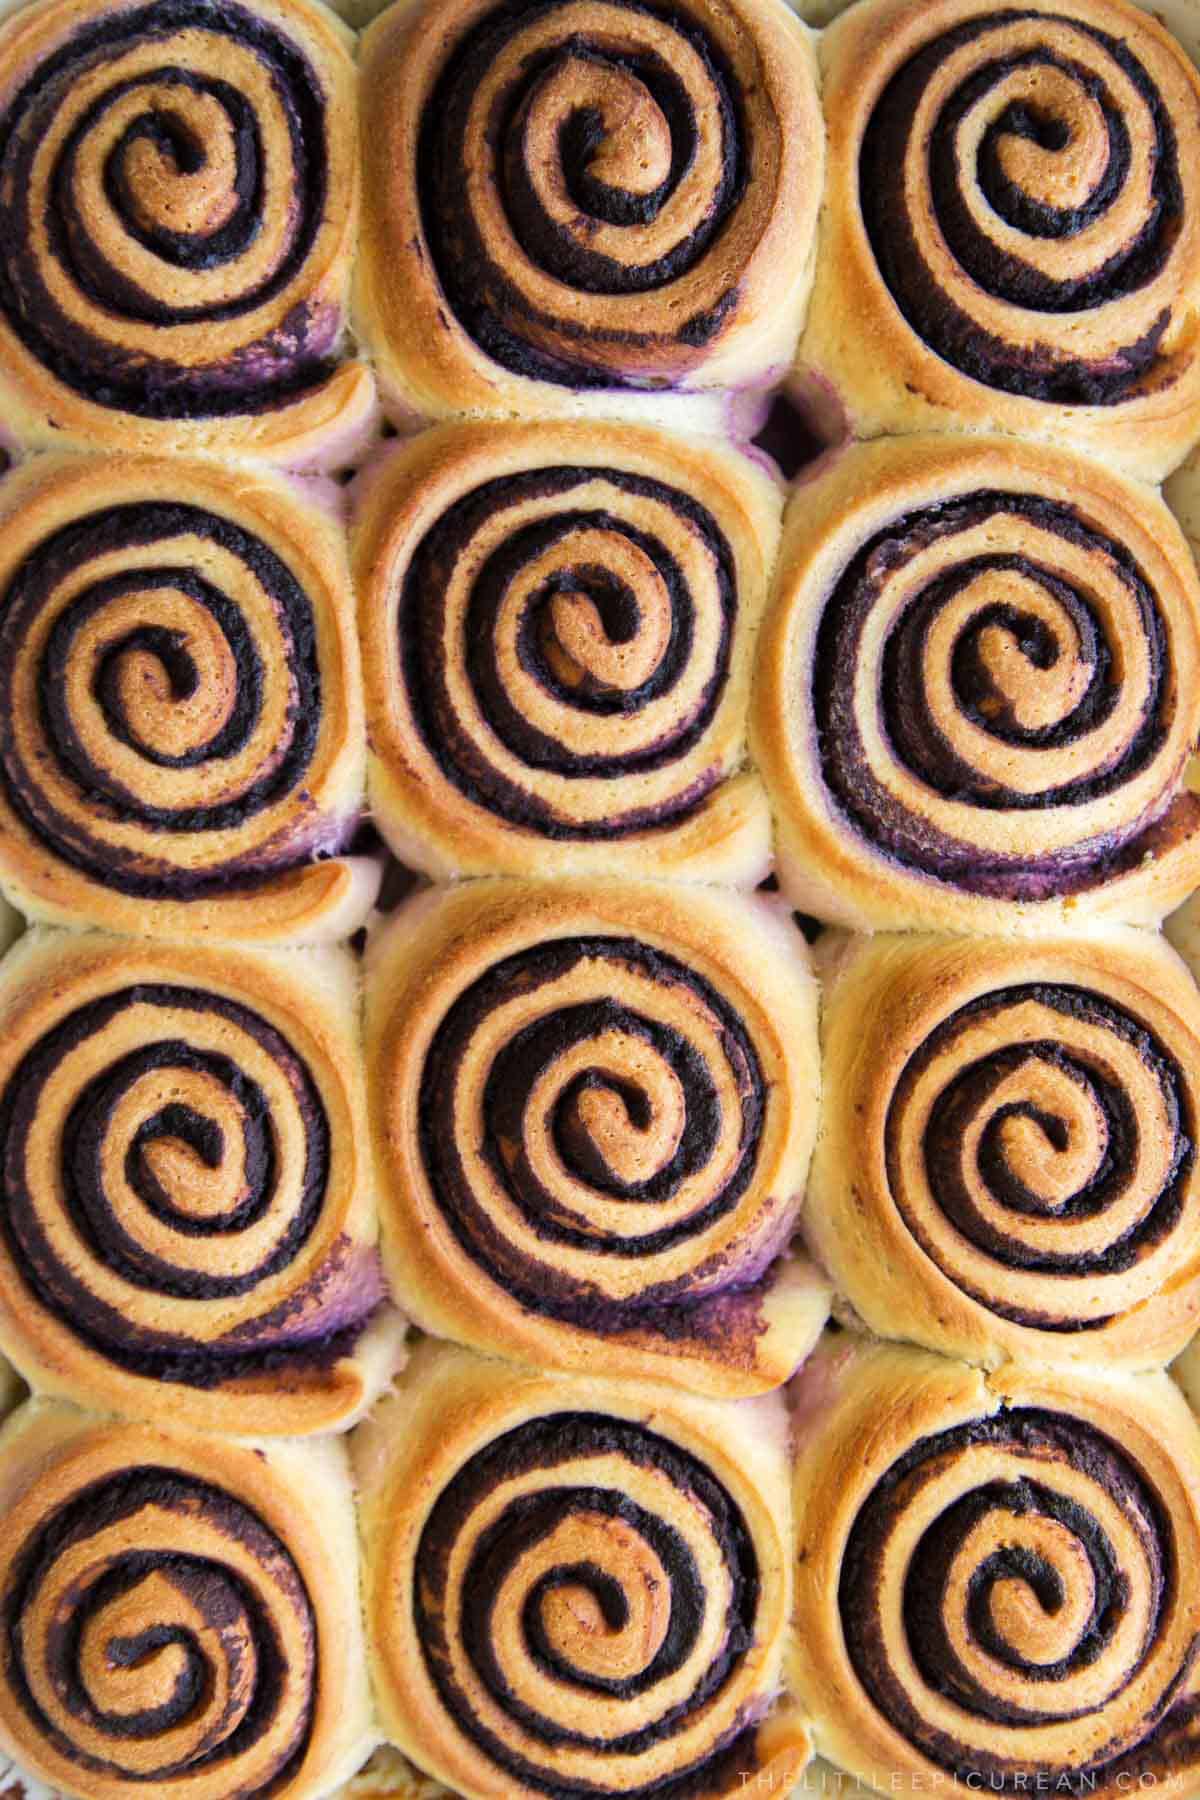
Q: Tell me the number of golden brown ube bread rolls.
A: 12